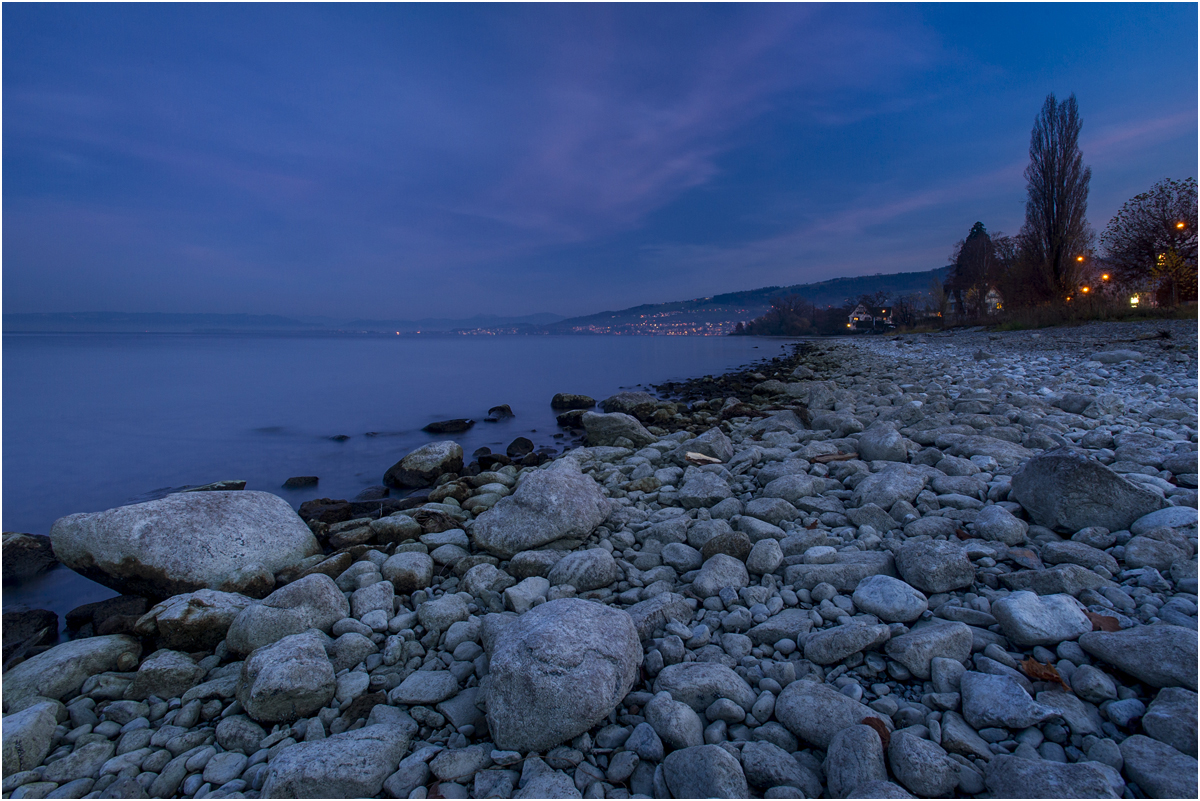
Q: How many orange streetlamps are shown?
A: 5